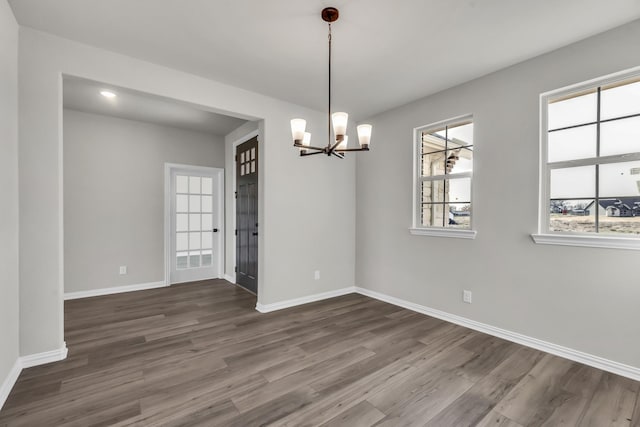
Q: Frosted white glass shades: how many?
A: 5